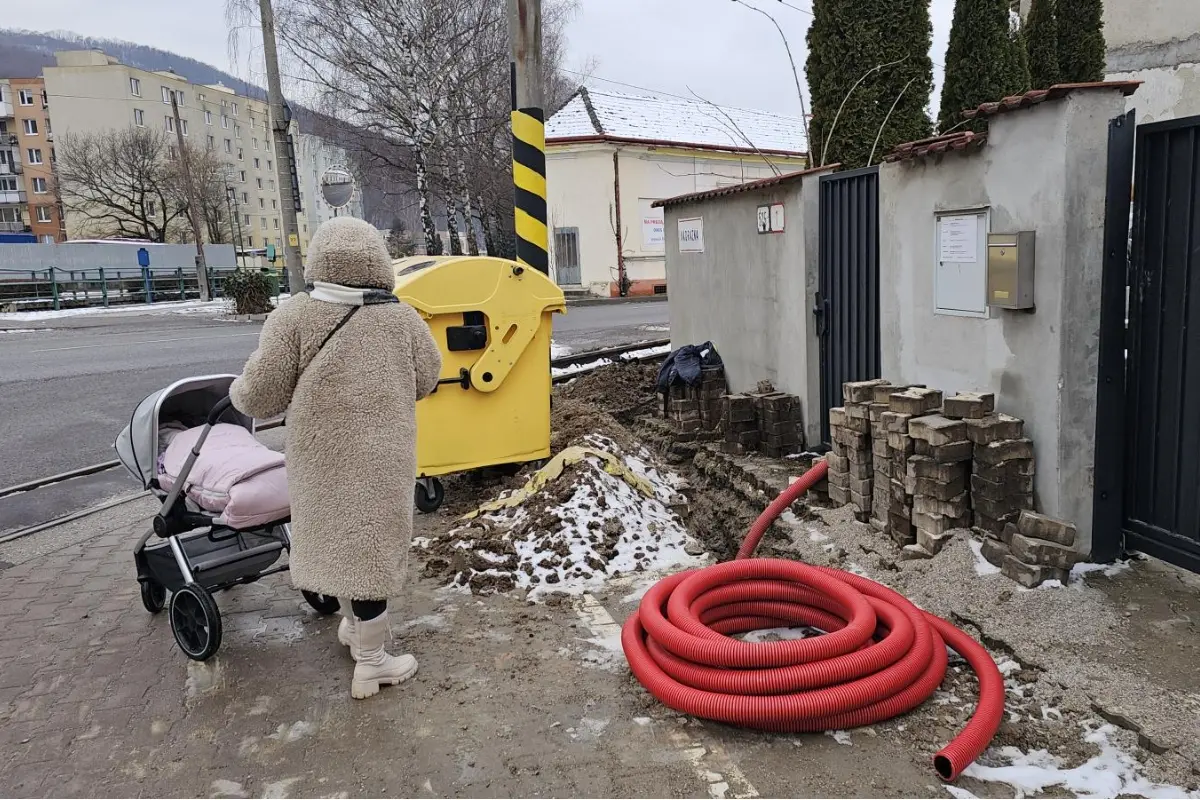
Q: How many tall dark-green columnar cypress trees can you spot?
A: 4